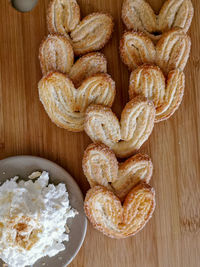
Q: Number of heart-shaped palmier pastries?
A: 9